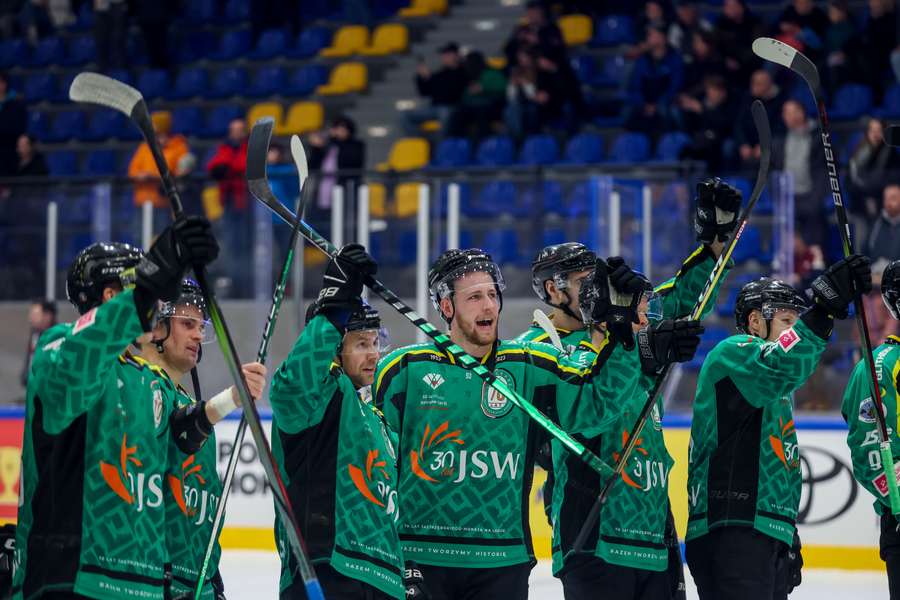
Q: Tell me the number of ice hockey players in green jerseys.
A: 8